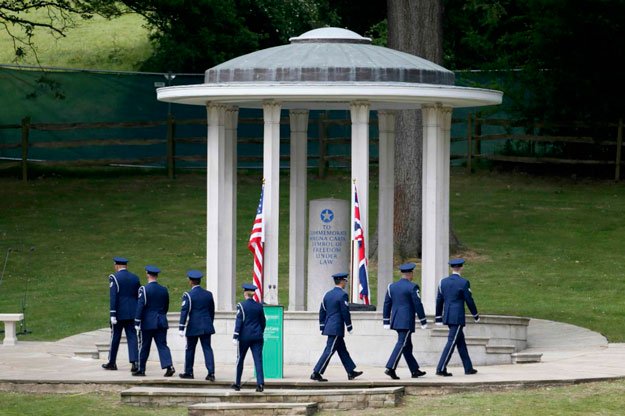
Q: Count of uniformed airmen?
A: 7